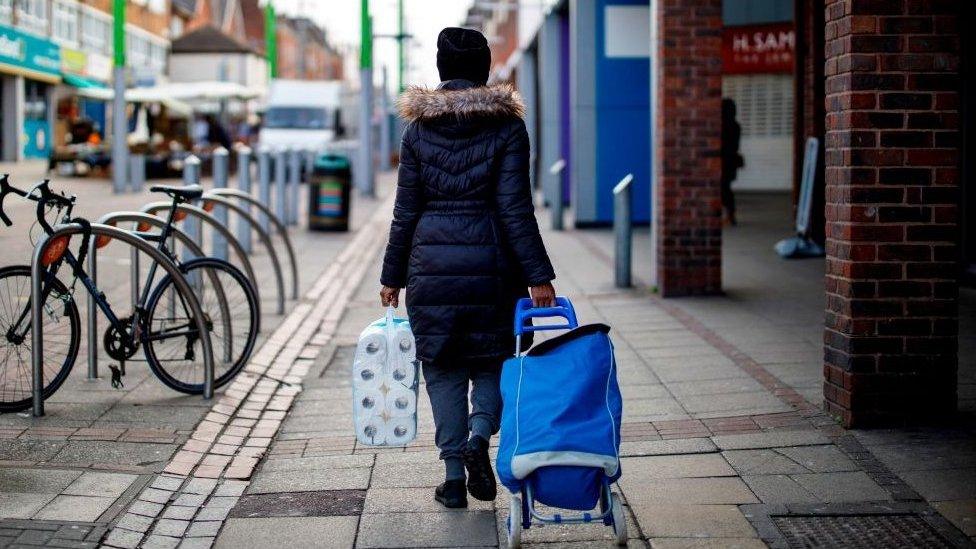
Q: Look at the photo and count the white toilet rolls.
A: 8